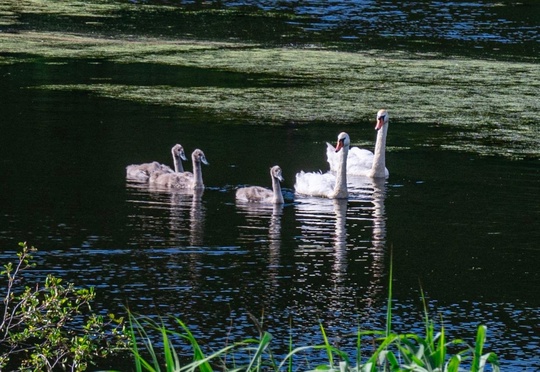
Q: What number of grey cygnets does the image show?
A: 3